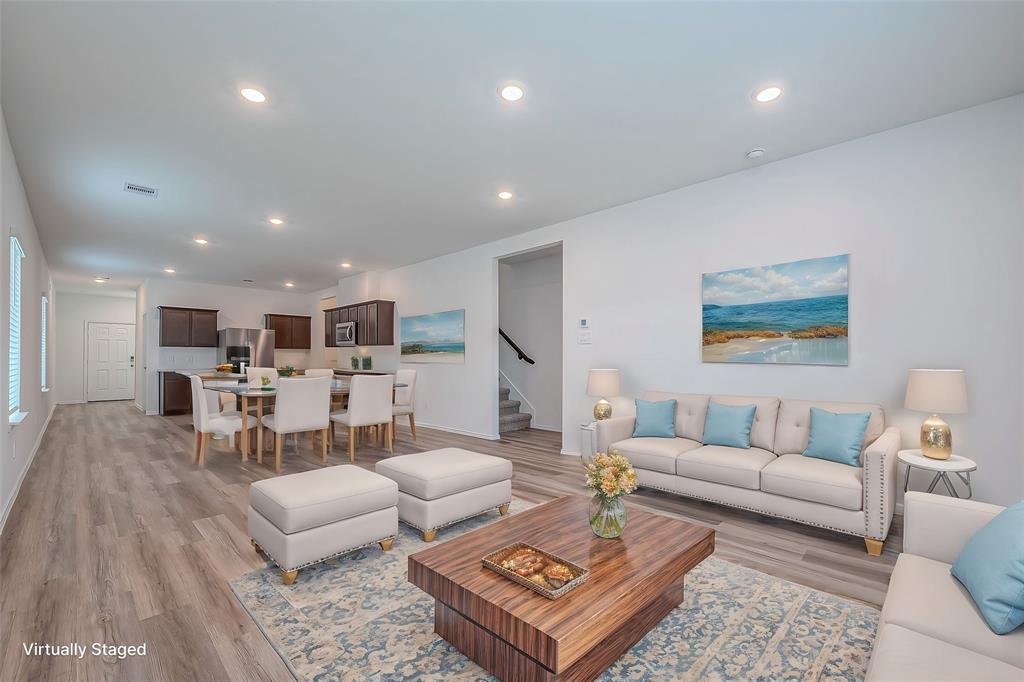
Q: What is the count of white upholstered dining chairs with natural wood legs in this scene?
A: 6